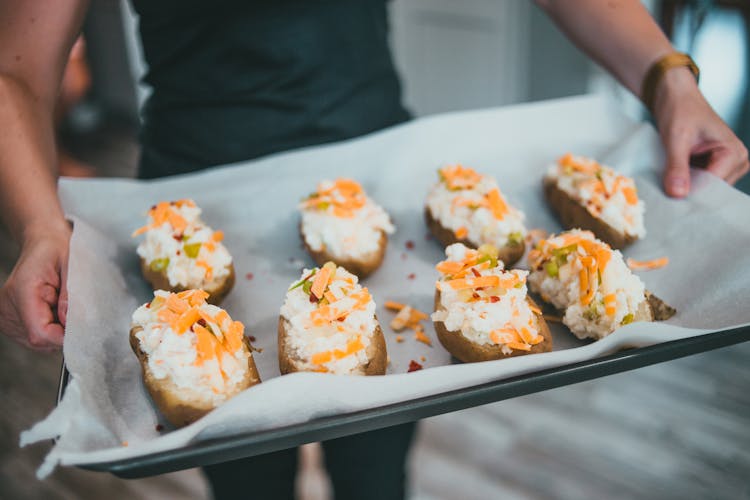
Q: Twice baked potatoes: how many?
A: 8